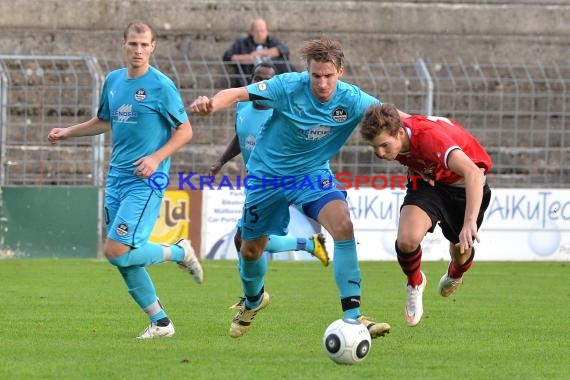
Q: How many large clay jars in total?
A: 0